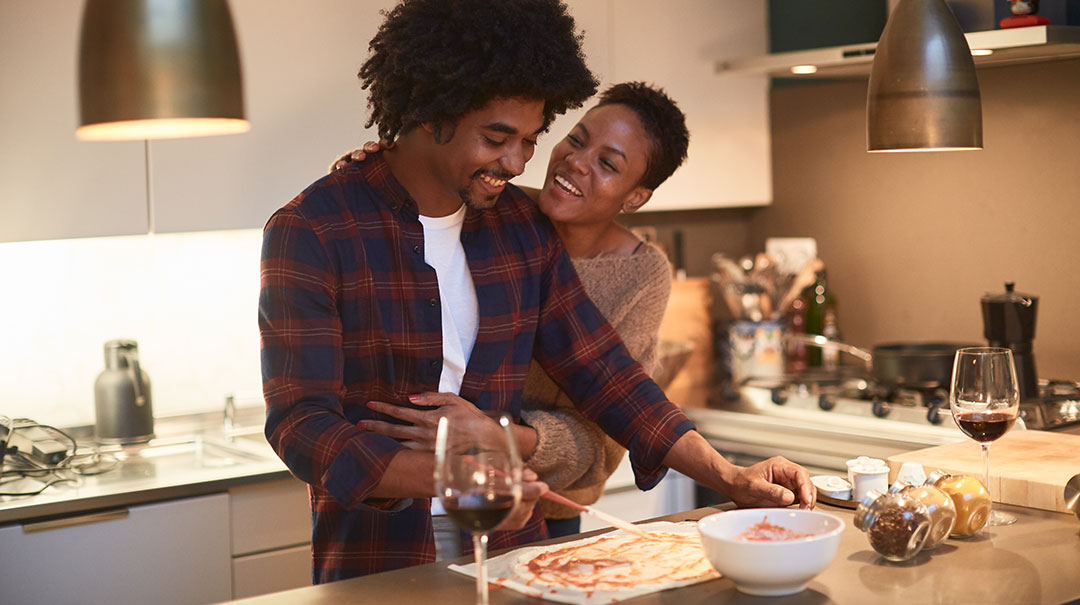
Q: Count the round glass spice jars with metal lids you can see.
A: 3